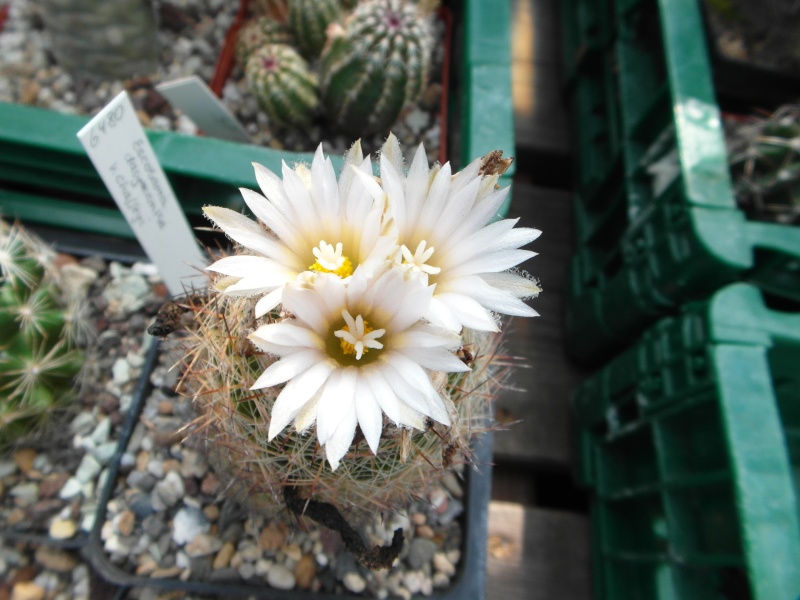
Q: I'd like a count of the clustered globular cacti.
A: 4